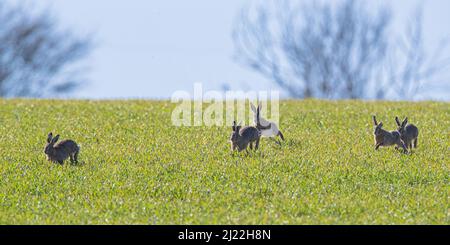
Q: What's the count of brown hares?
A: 5